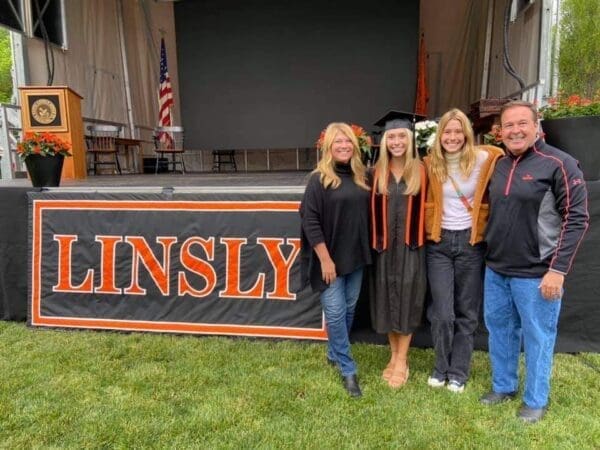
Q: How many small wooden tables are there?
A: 1